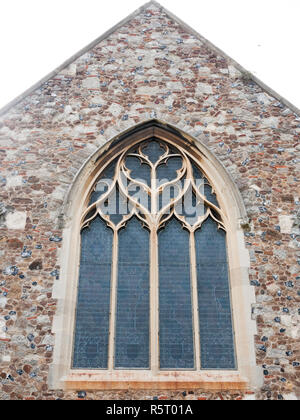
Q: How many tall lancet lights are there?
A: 4